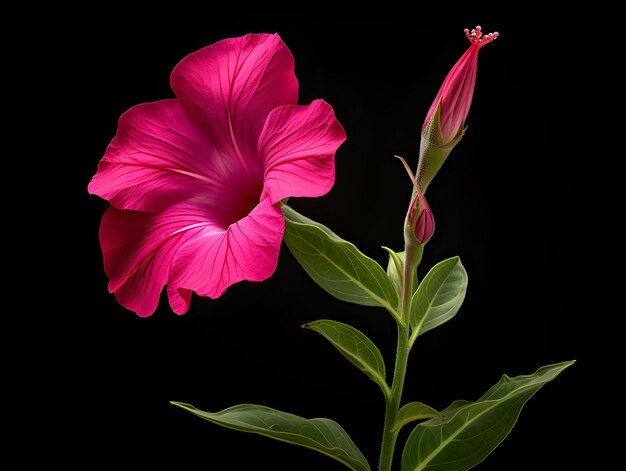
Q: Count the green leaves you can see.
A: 7